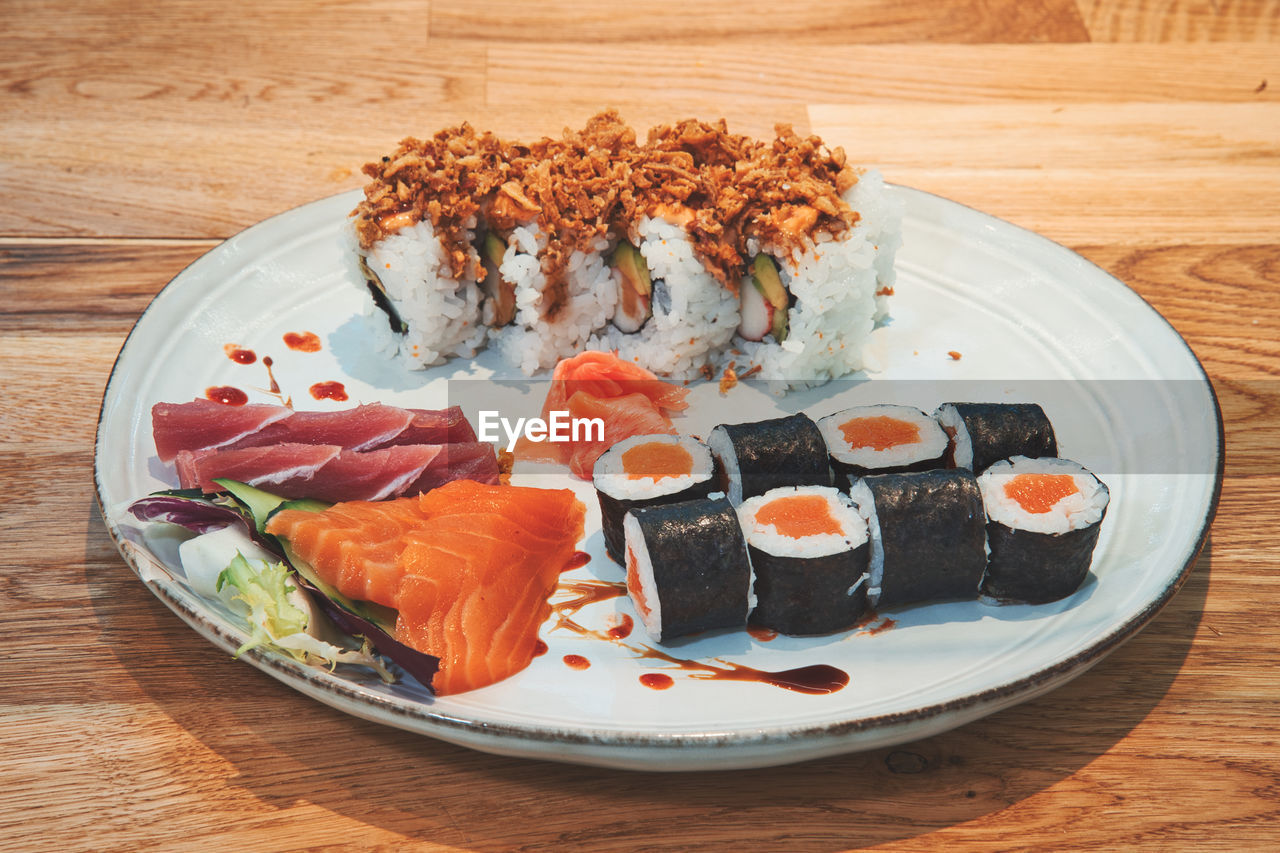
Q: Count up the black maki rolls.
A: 8